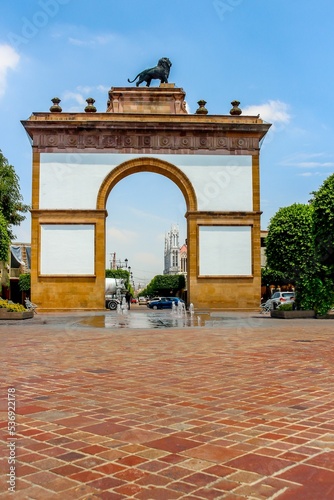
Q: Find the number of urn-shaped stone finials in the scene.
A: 4